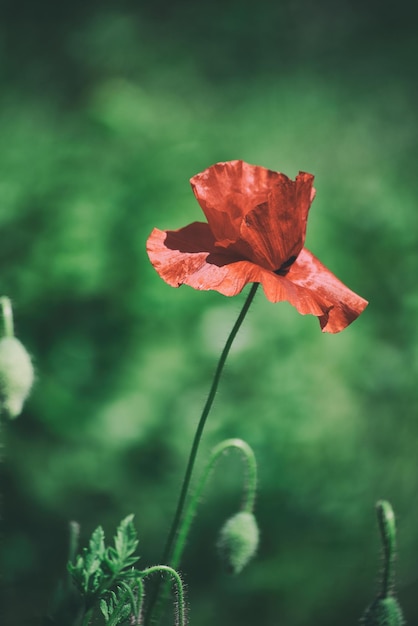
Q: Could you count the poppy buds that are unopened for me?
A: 3